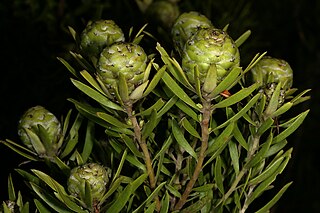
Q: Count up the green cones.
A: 7